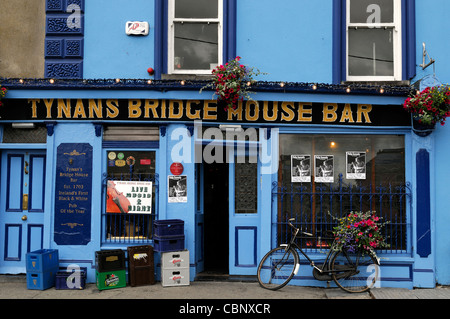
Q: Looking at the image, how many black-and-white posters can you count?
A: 4